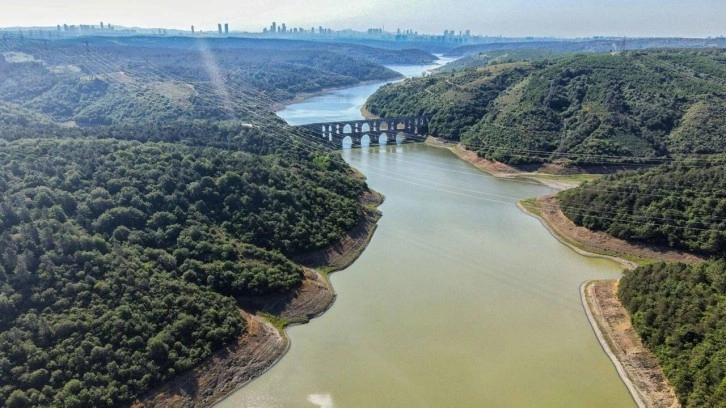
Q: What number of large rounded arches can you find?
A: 8